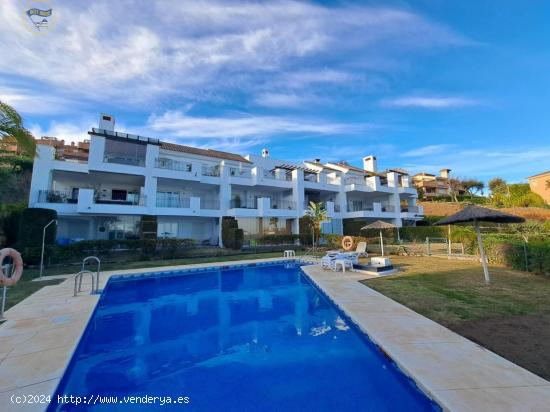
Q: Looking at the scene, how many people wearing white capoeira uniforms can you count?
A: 0